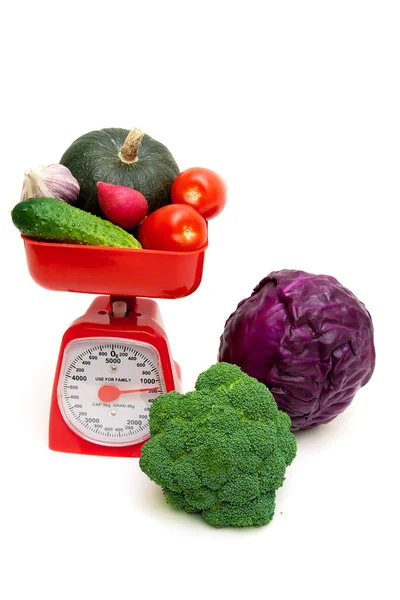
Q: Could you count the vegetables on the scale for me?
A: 6